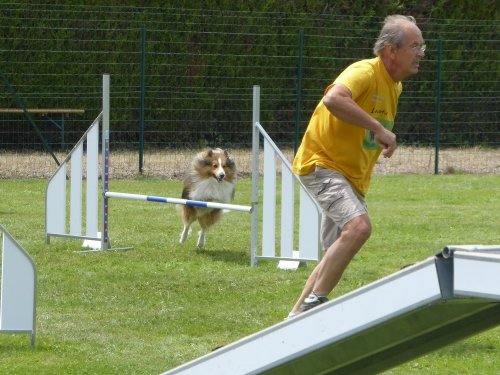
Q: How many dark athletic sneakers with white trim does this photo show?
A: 1